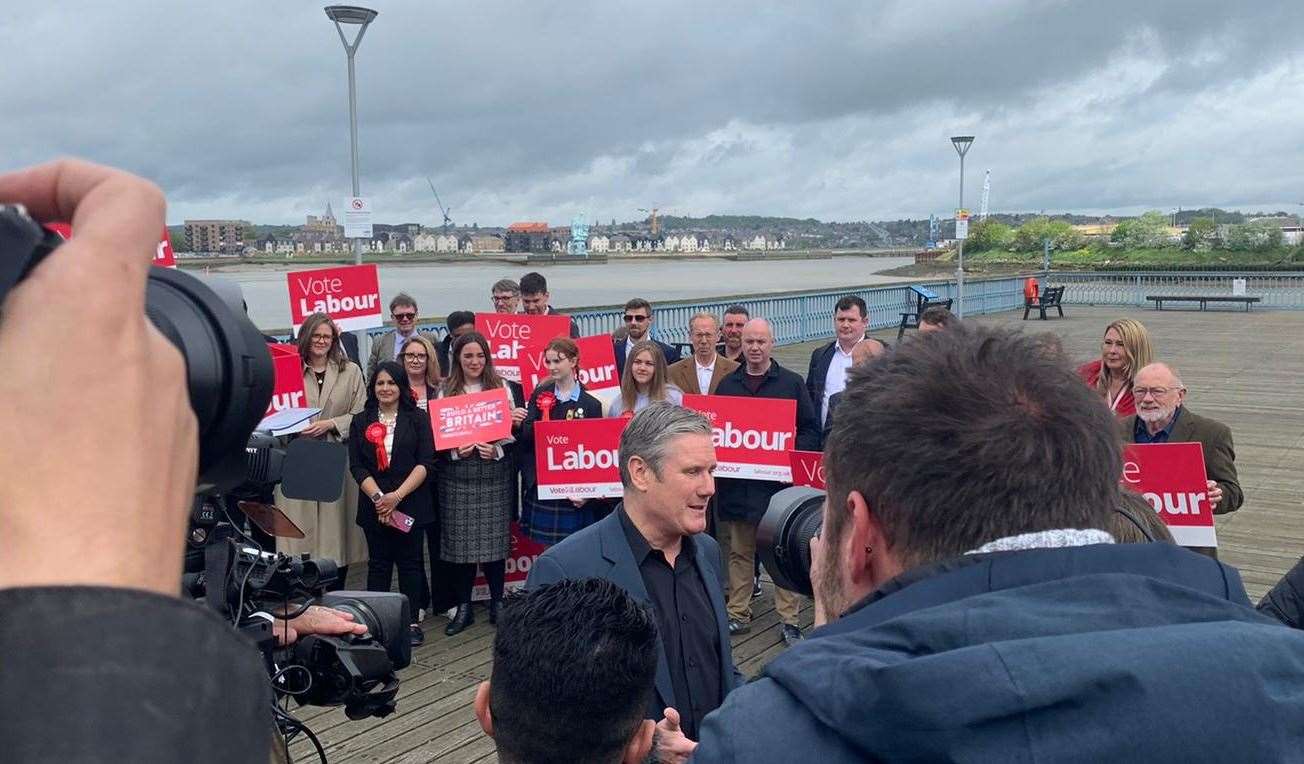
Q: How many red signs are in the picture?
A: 11